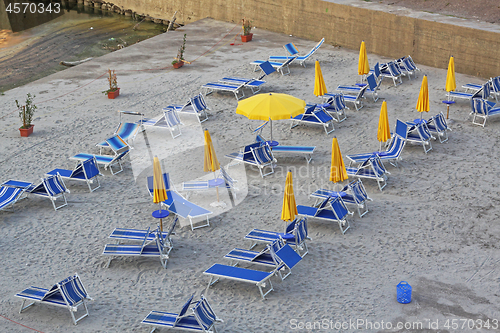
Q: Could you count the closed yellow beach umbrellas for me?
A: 9